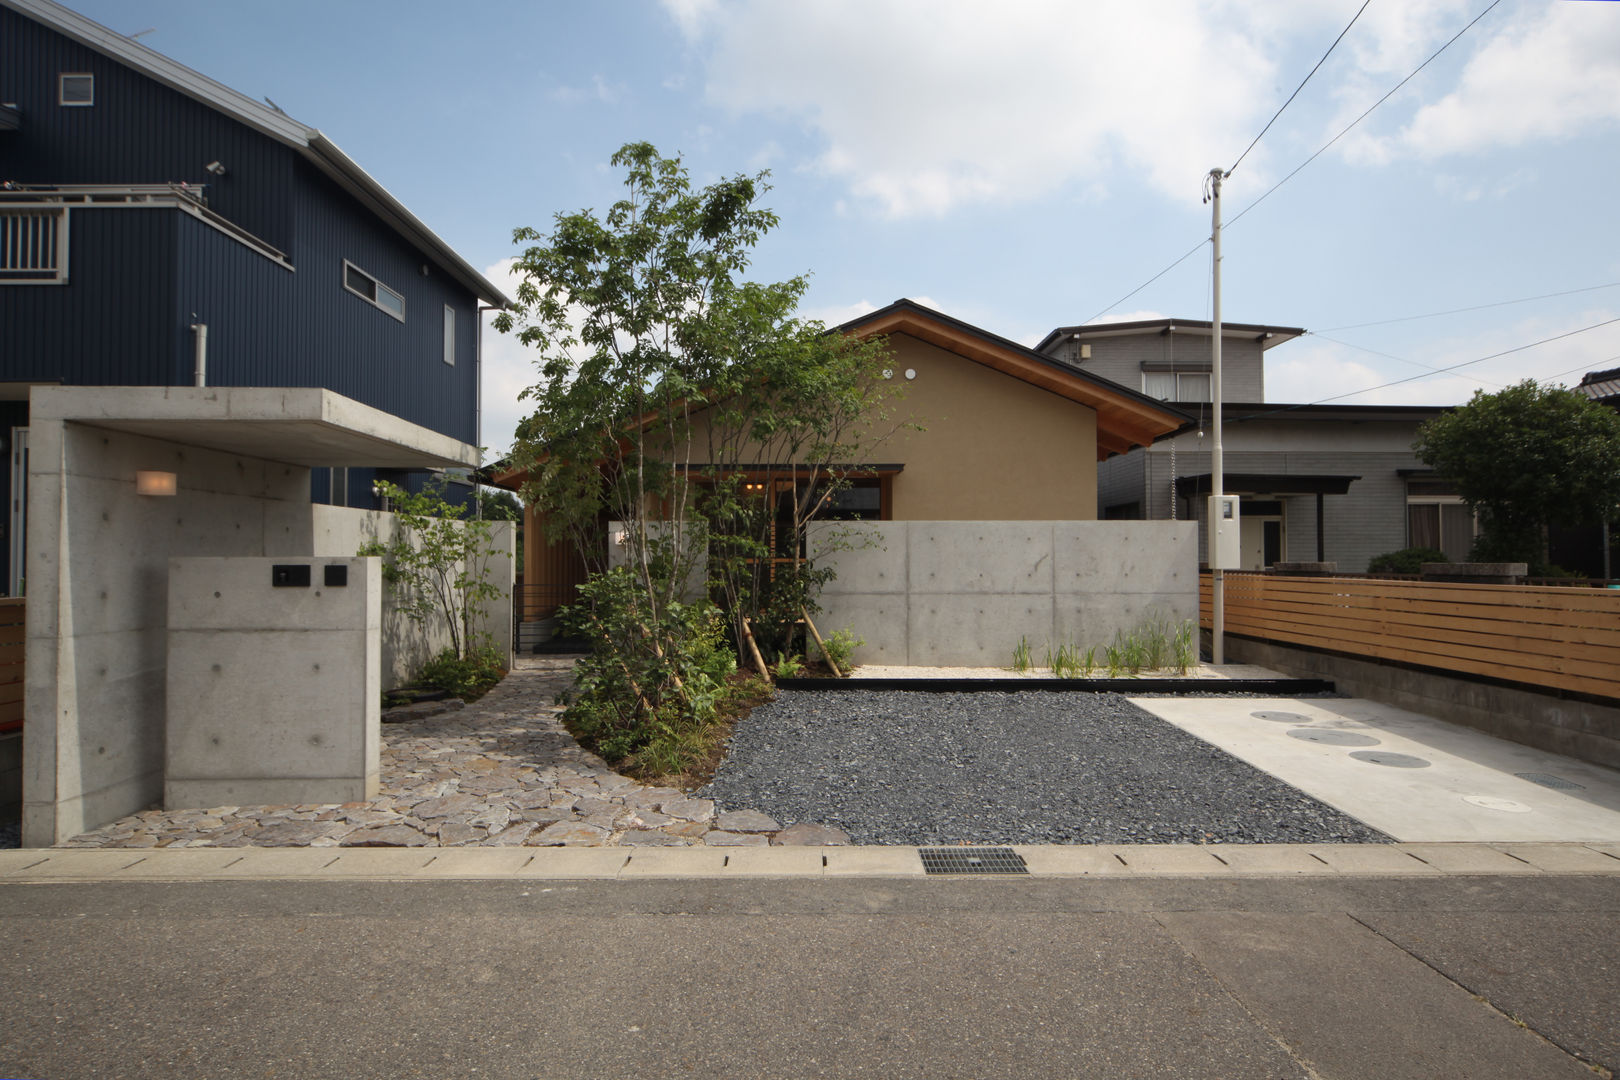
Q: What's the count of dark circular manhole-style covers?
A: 3